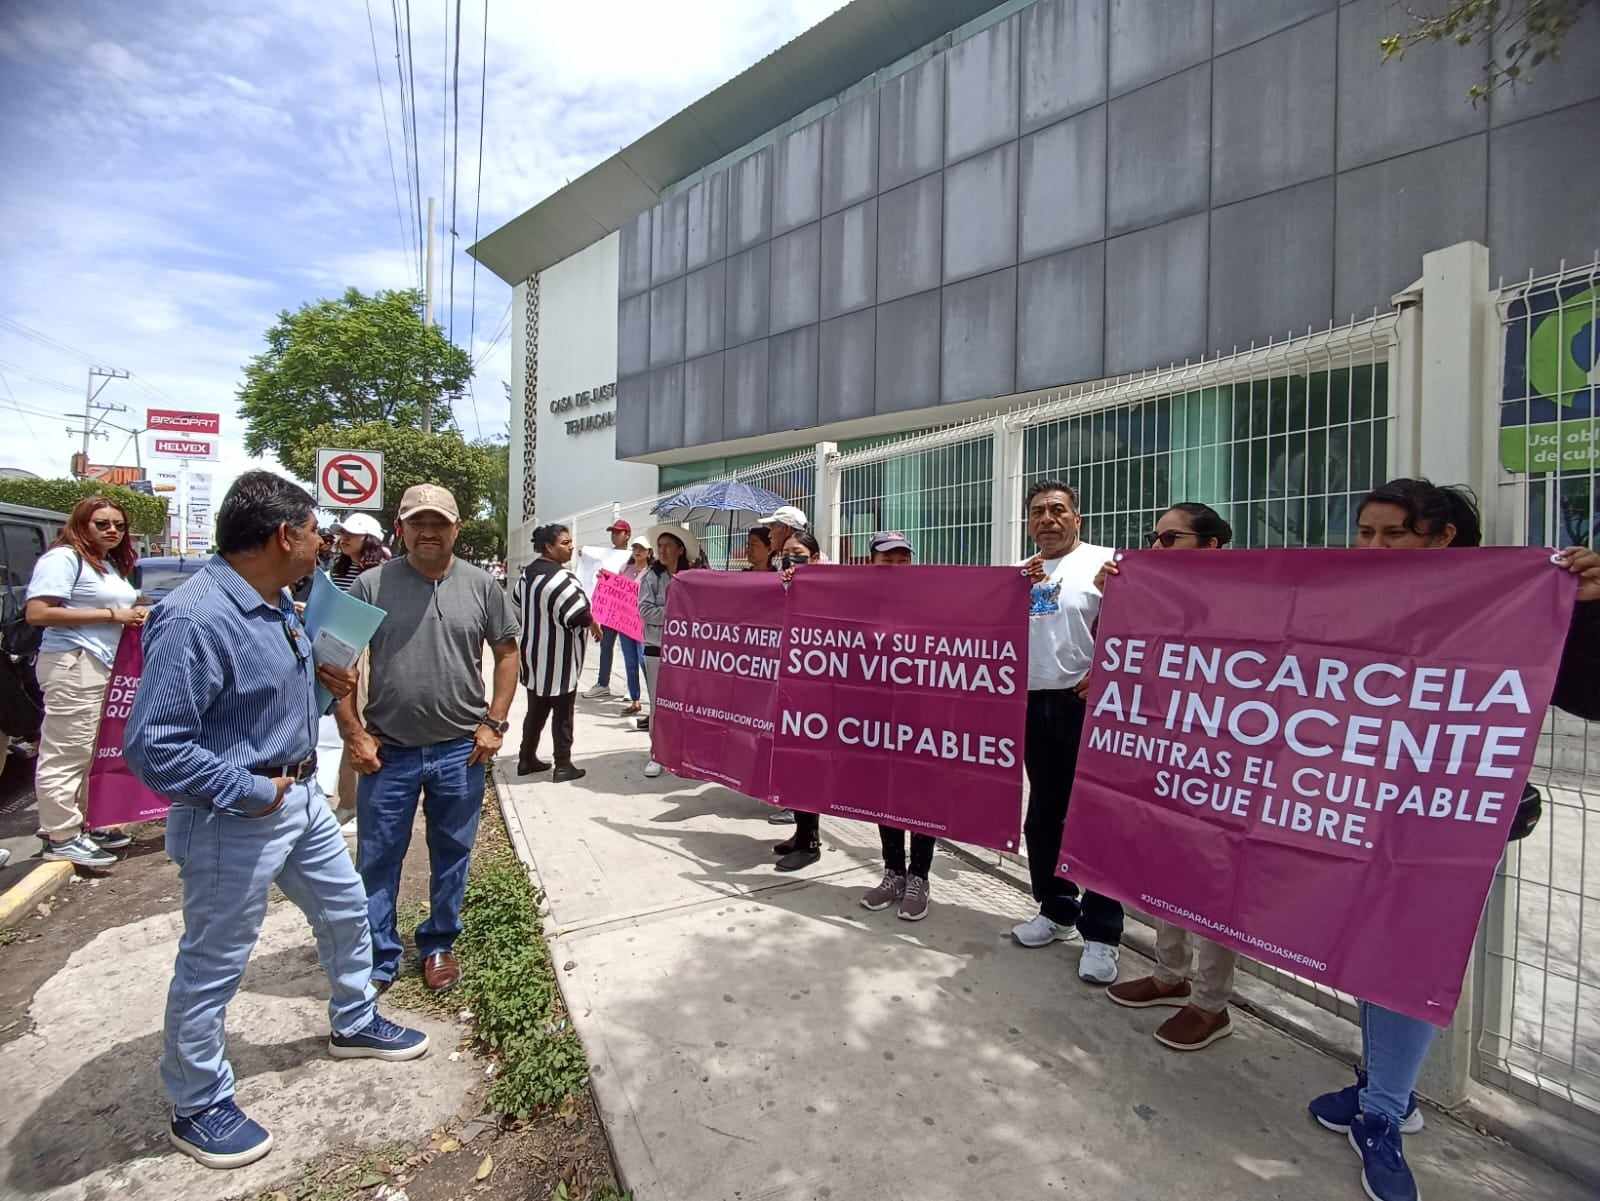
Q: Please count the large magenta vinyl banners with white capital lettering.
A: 4